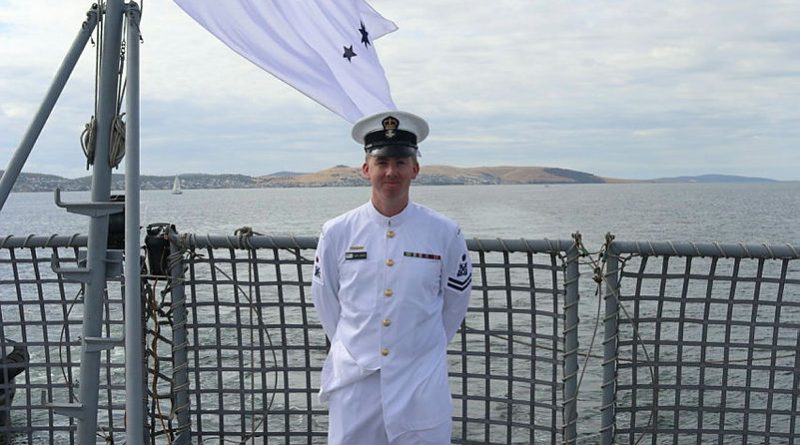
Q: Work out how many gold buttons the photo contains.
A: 5